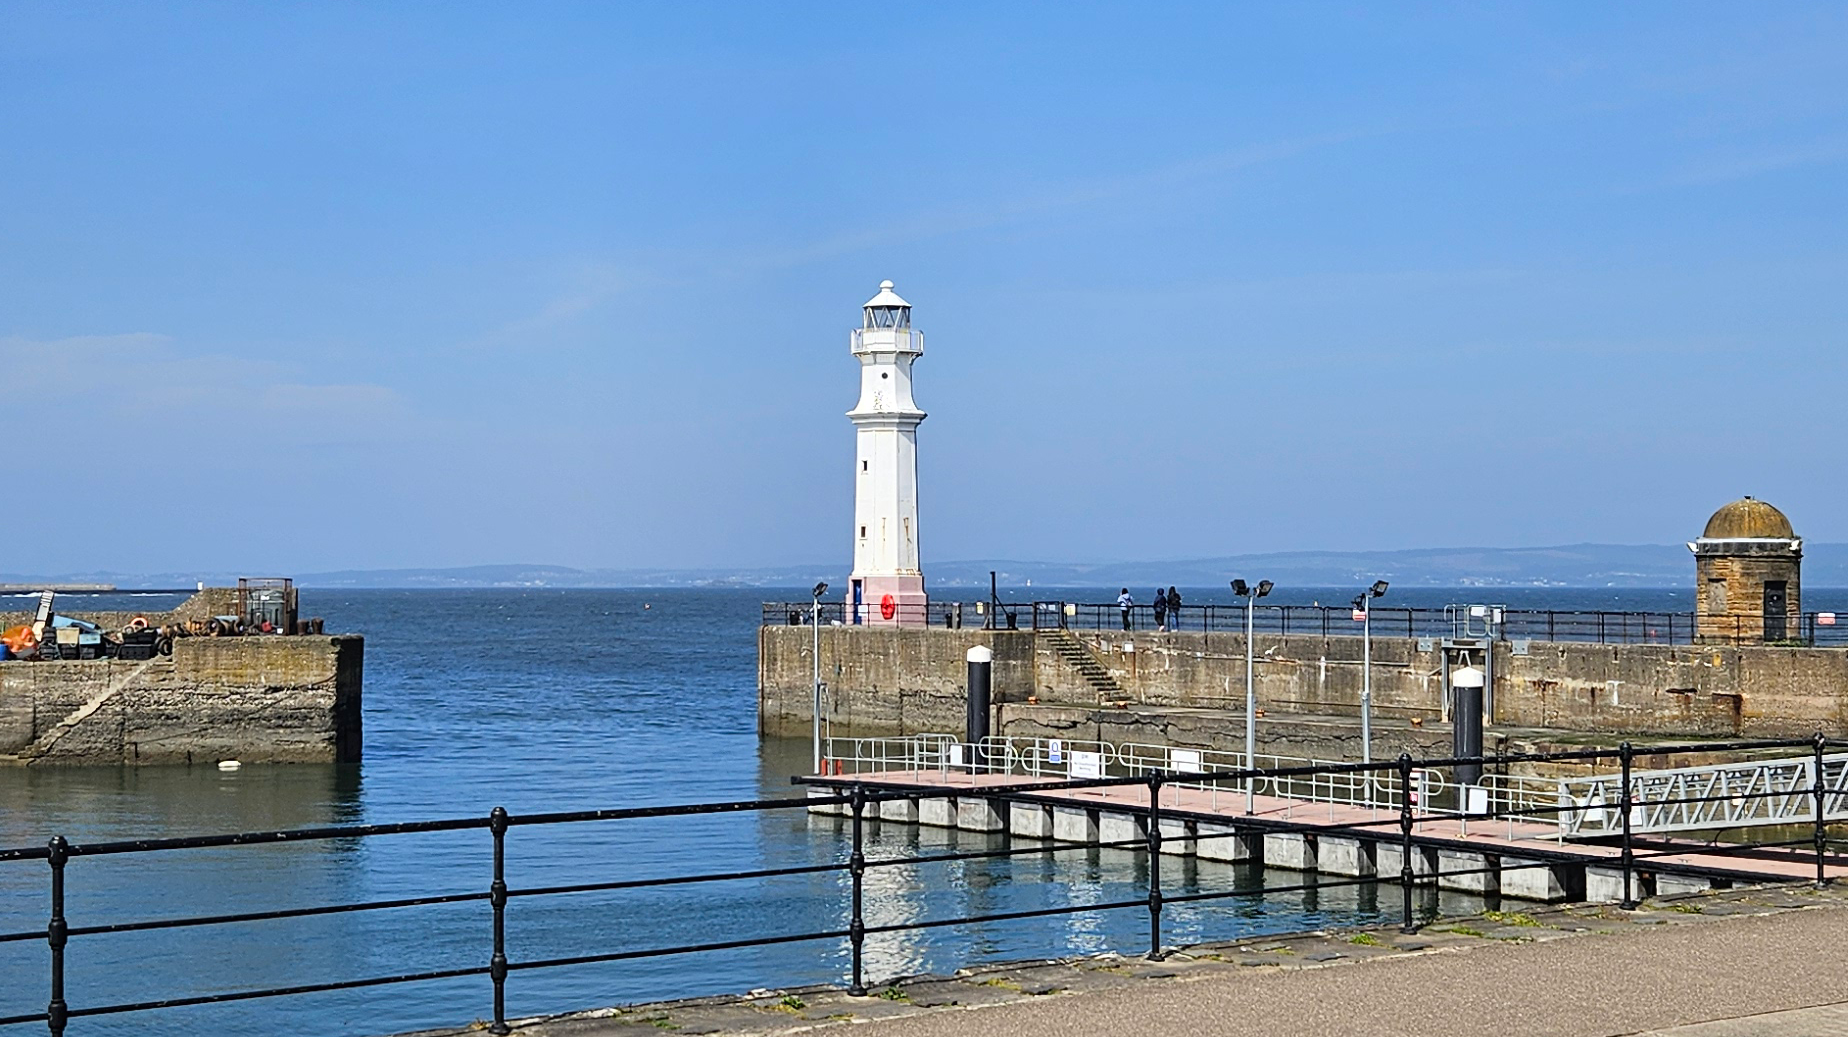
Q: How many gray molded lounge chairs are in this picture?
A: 0